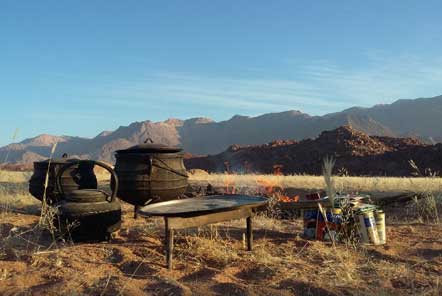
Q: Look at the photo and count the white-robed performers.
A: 0